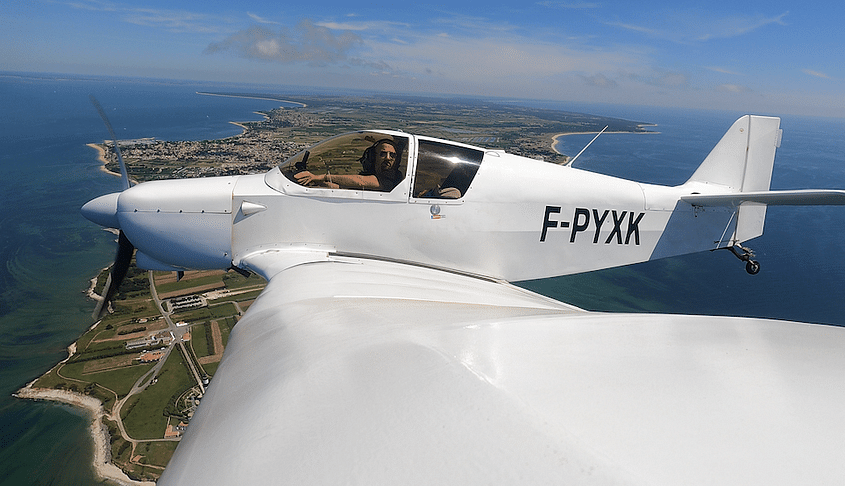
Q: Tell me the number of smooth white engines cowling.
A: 1